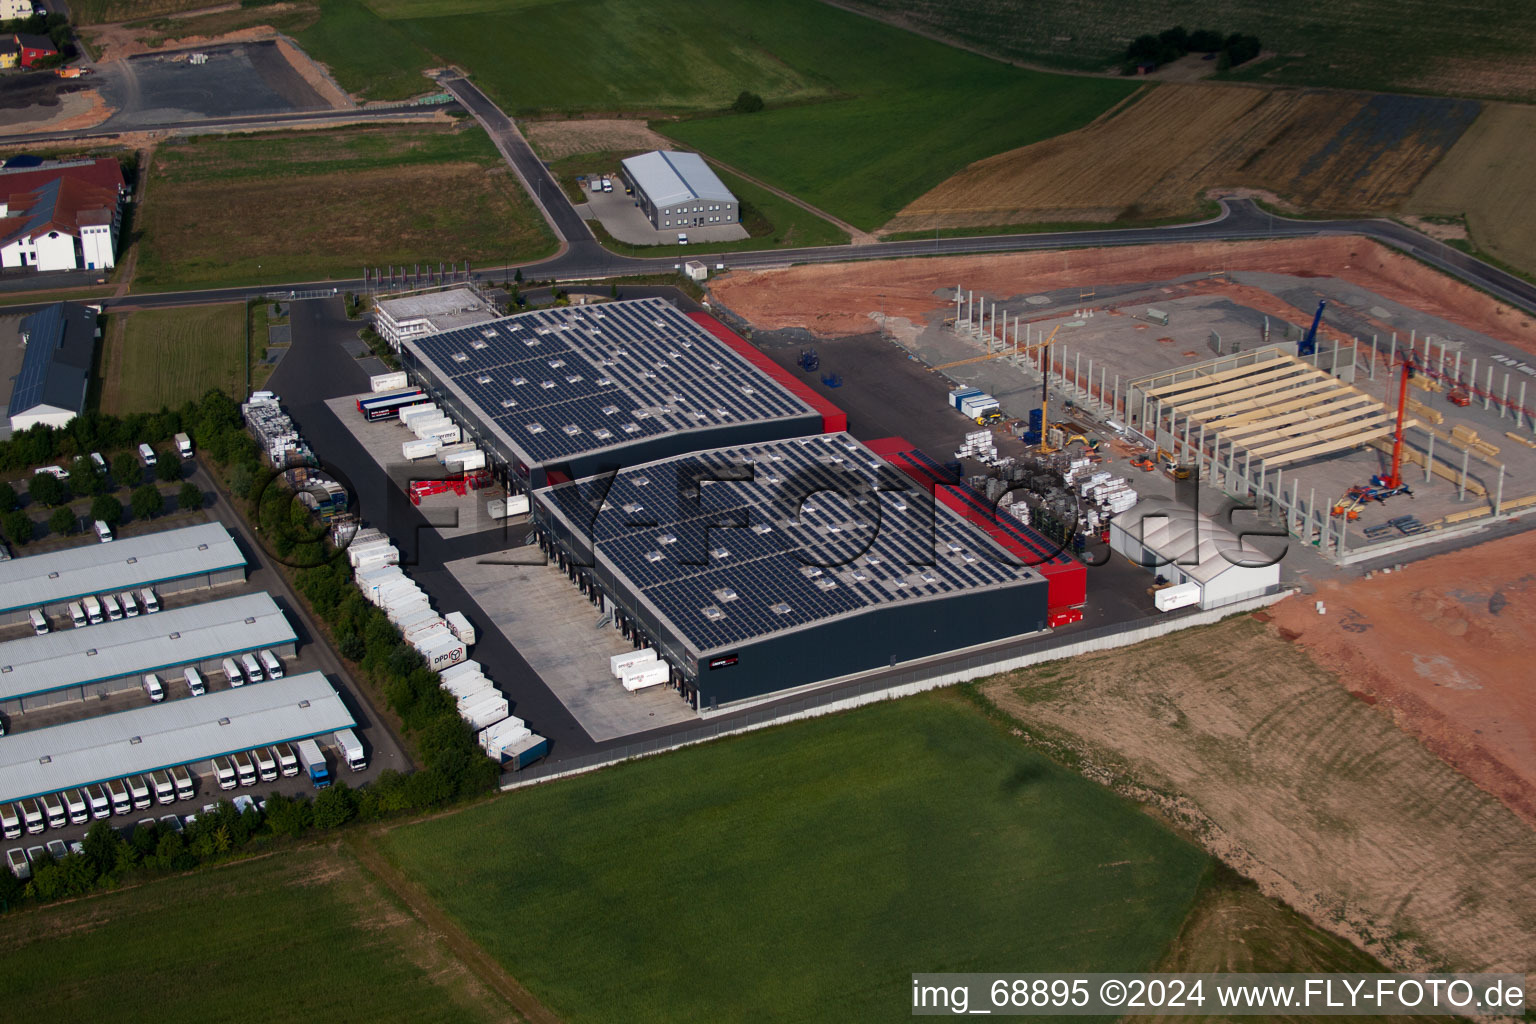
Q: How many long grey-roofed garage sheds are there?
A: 3